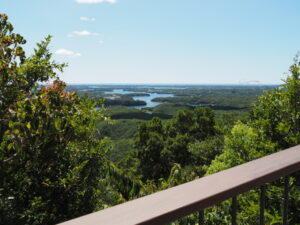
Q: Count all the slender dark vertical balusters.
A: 4